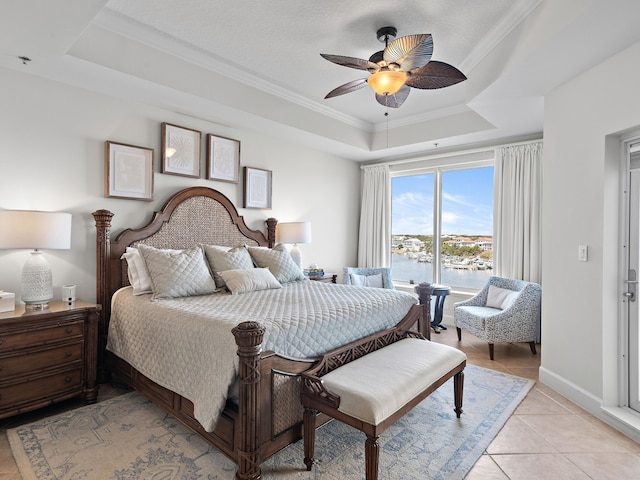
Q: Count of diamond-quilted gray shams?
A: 3